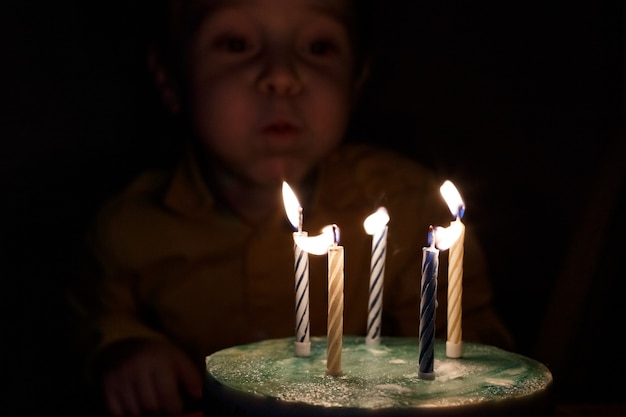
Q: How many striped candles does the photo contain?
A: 5